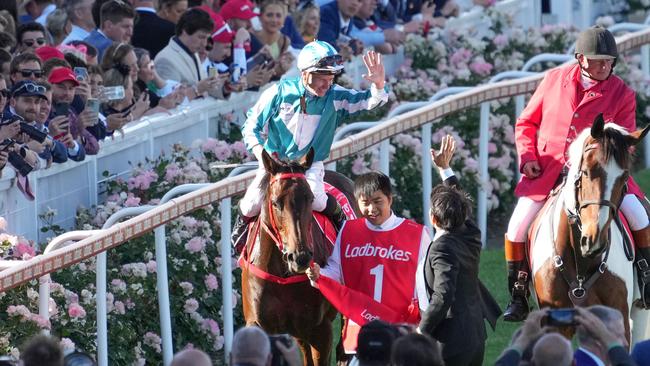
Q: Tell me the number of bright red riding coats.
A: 1